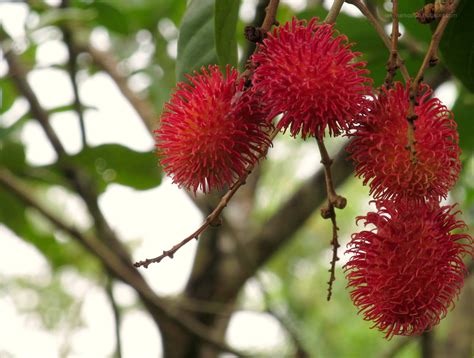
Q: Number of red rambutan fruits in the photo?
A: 4